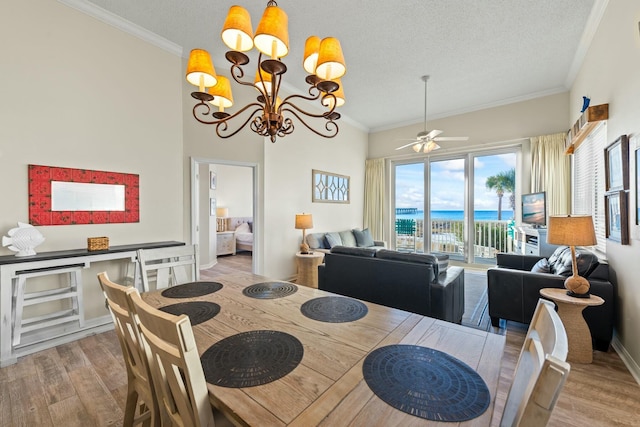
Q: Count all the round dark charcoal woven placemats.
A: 6